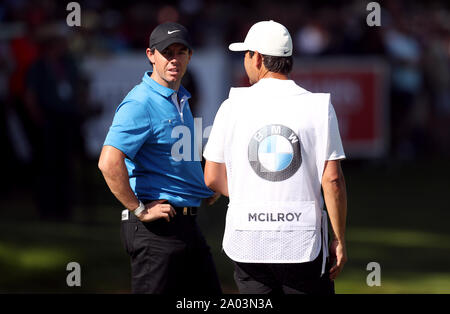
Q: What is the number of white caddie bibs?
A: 1